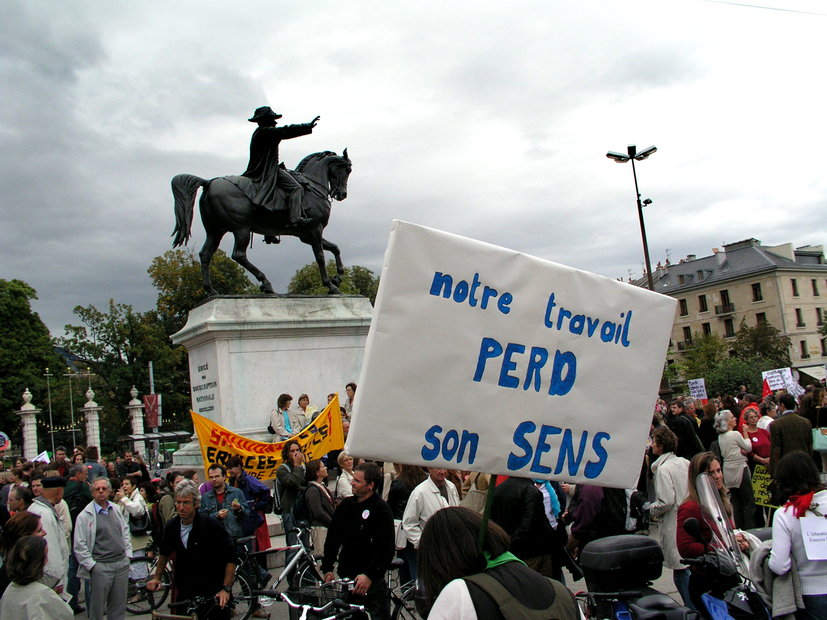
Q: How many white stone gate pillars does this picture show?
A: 3